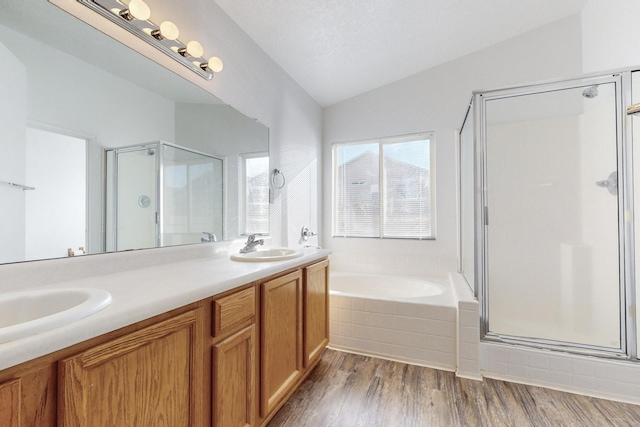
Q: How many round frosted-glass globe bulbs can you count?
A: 4